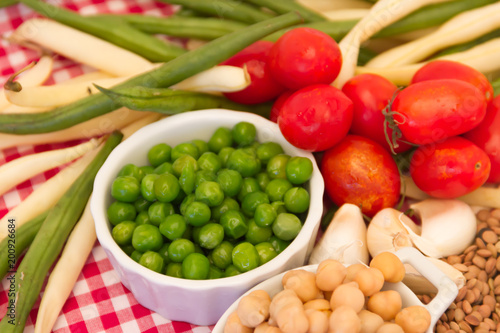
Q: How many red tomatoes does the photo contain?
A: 10